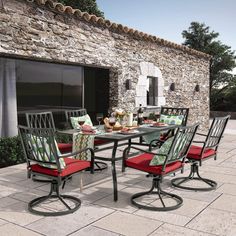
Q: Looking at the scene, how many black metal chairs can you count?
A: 6